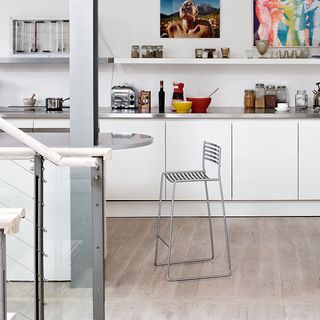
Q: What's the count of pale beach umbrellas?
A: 0